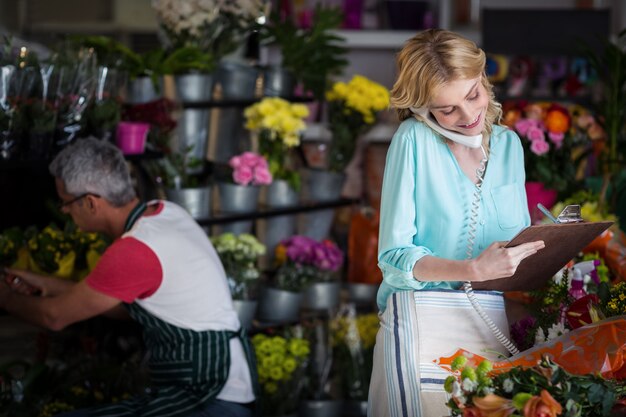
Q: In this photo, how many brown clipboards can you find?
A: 1